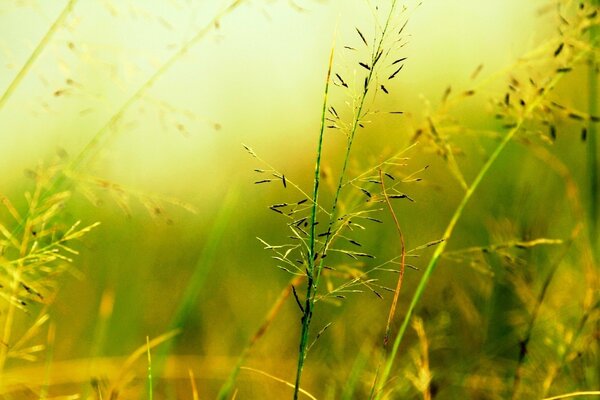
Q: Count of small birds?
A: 0